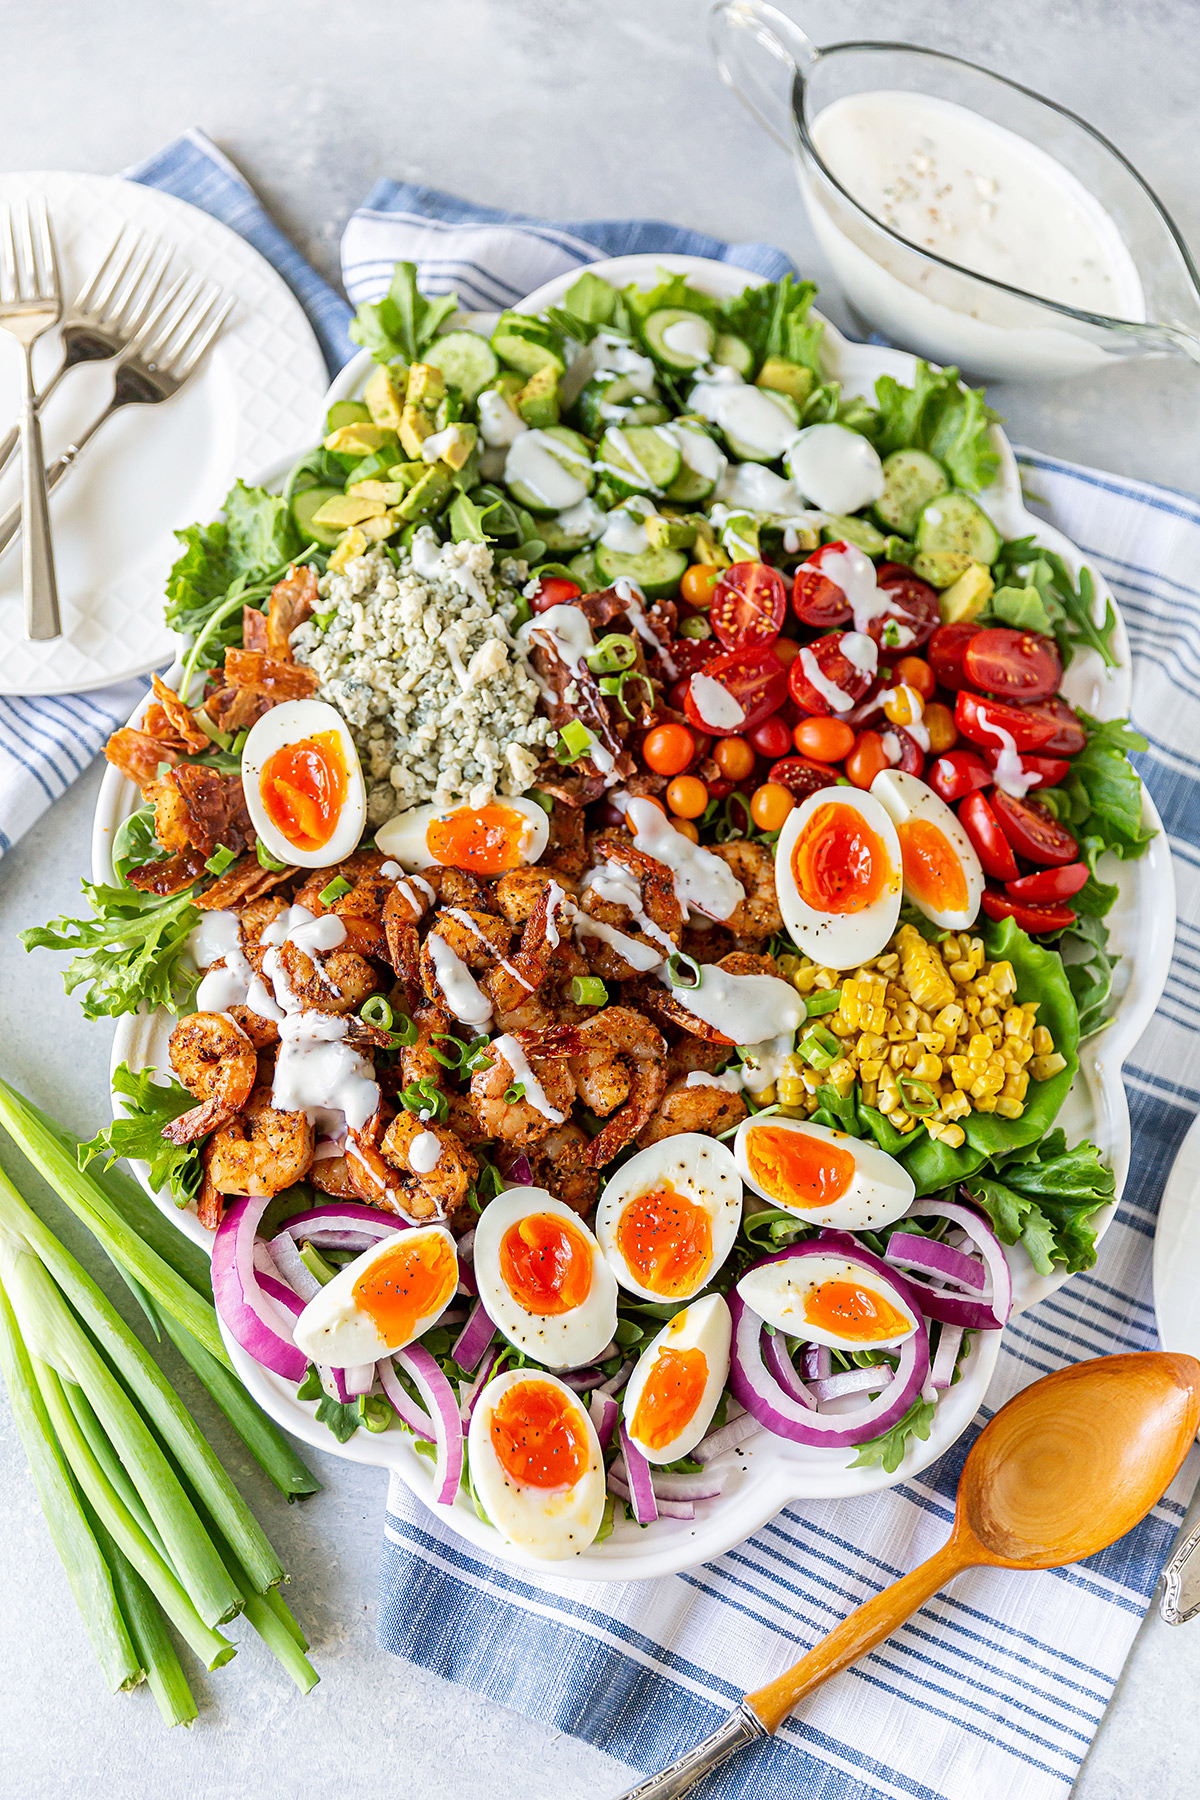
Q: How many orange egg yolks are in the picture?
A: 11